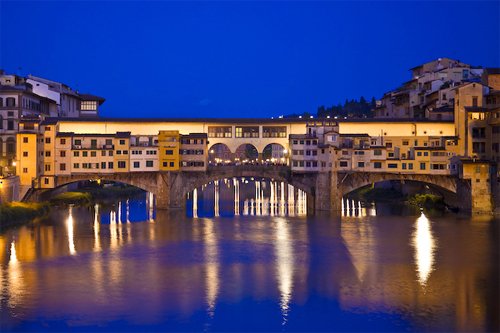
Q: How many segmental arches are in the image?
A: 3